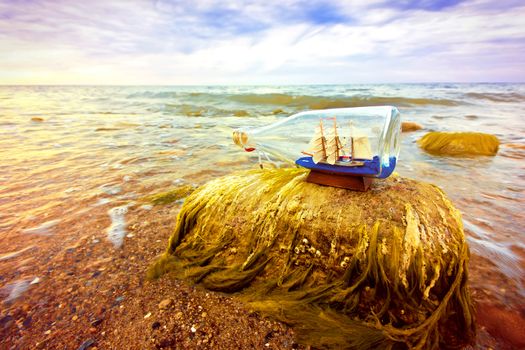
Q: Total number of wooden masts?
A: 3